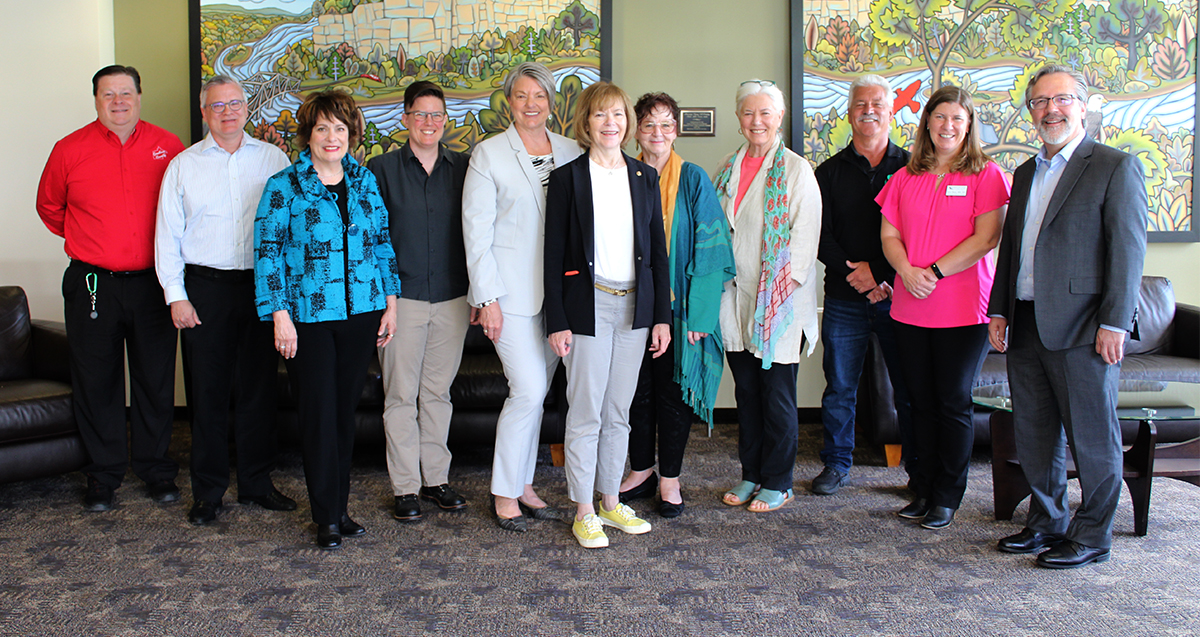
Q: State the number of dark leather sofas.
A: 3